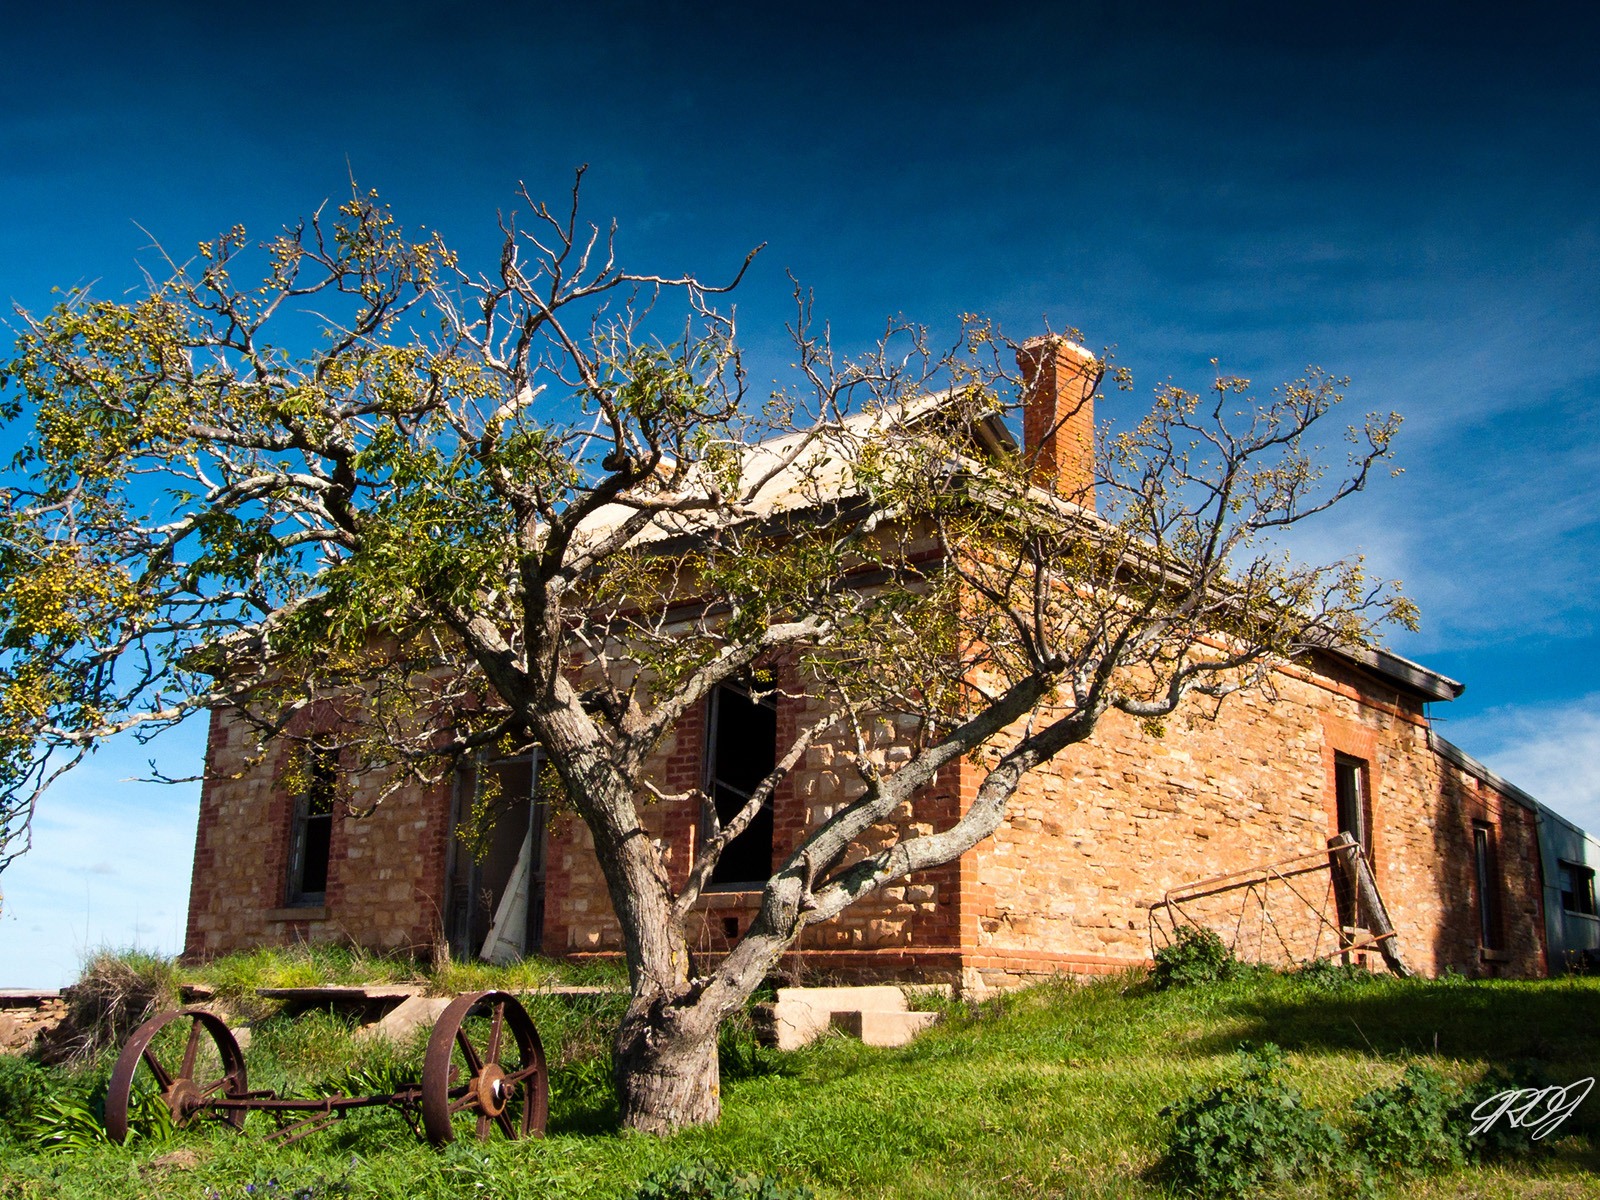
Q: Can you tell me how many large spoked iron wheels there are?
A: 2